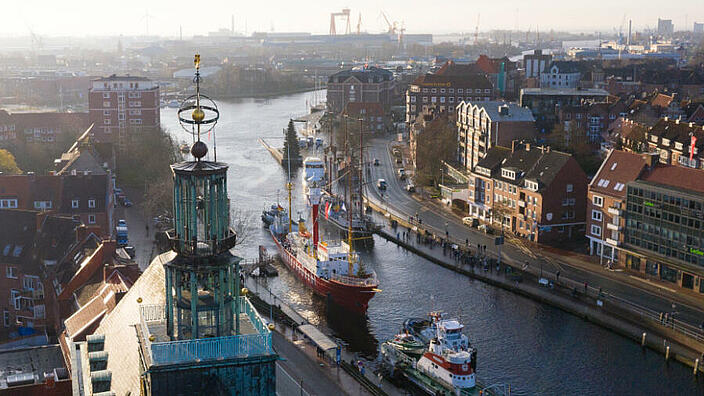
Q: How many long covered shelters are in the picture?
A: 1